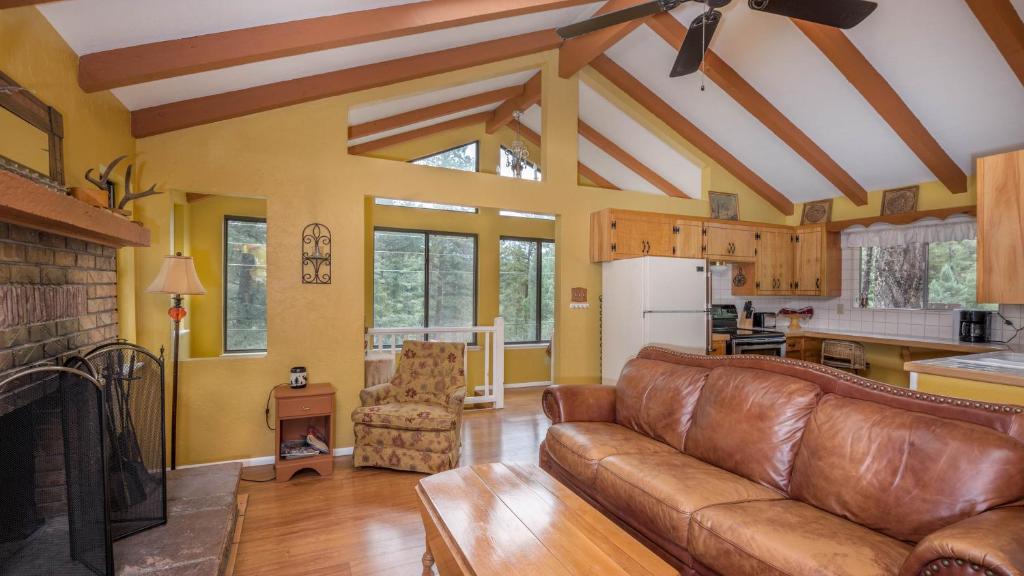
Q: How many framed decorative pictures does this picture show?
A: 3